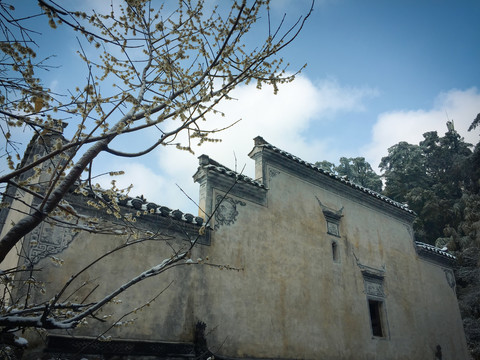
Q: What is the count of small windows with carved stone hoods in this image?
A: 2